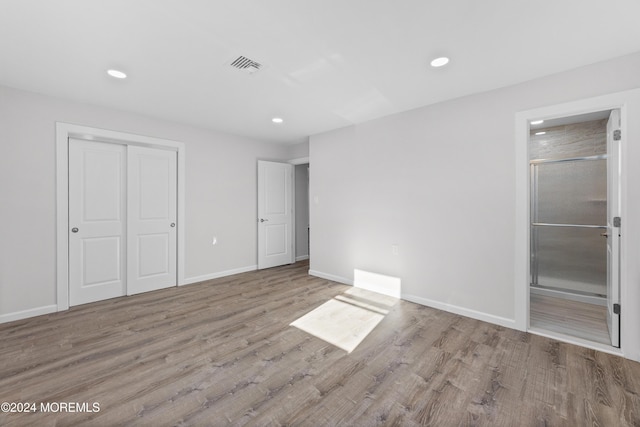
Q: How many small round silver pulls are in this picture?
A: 2